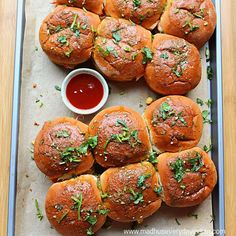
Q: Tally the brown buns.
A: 12